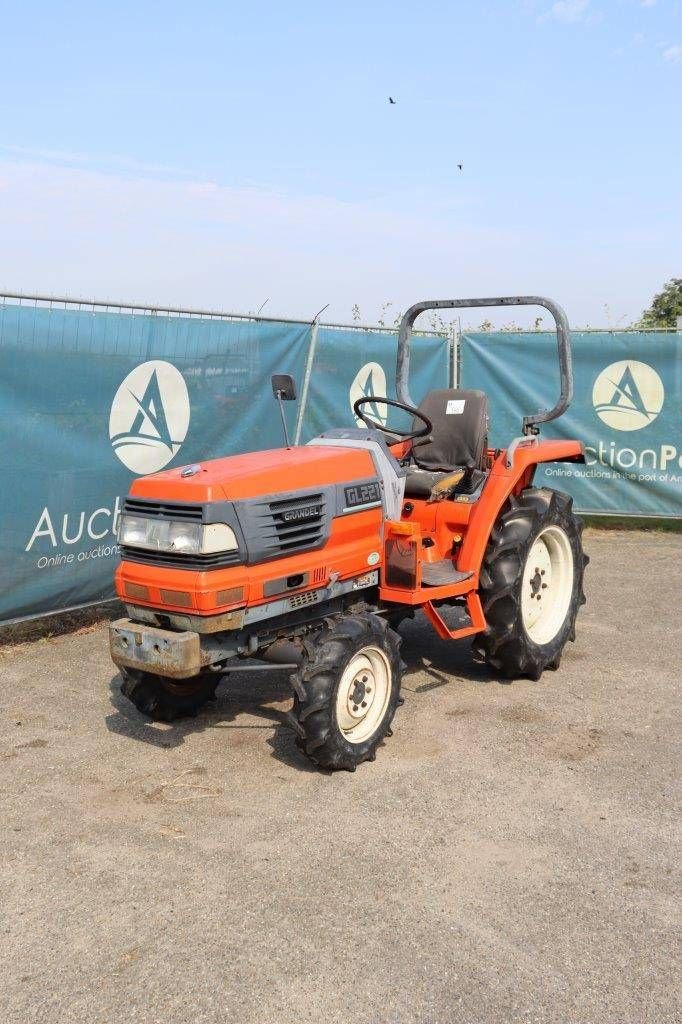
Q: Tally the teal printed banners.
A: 3